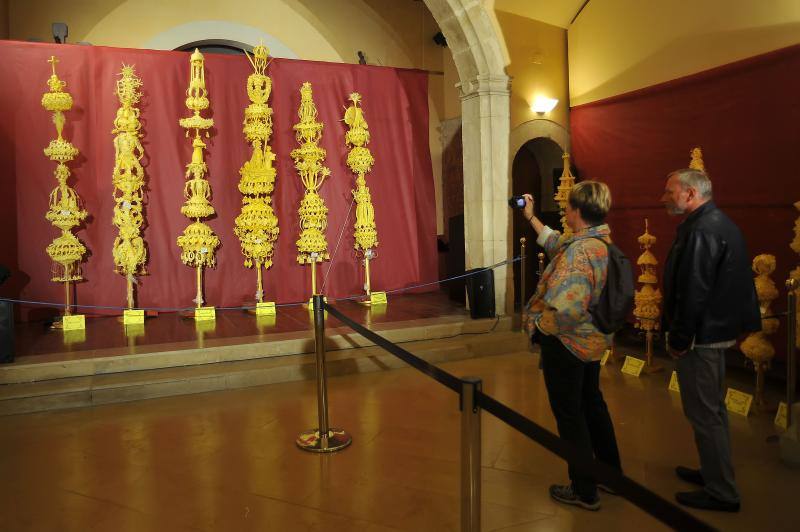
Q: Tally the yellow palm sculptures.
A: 11